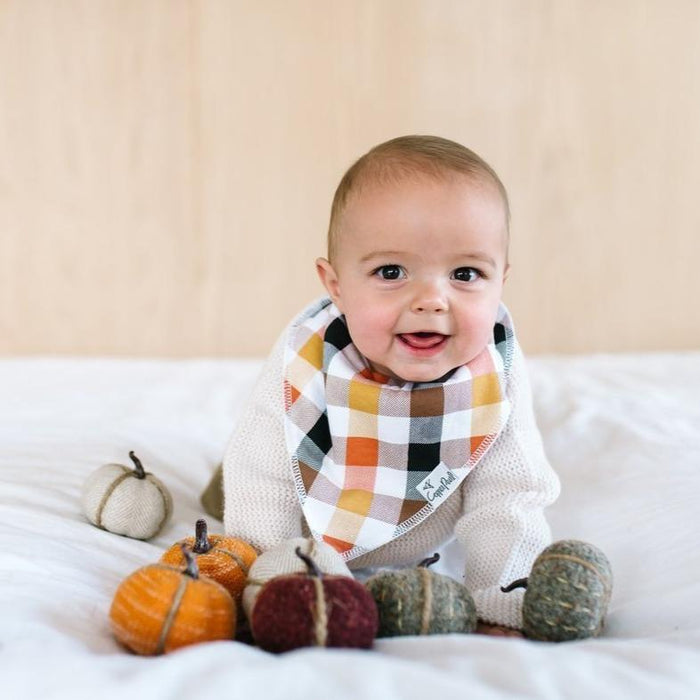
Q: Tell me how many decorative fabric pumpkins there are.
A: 7